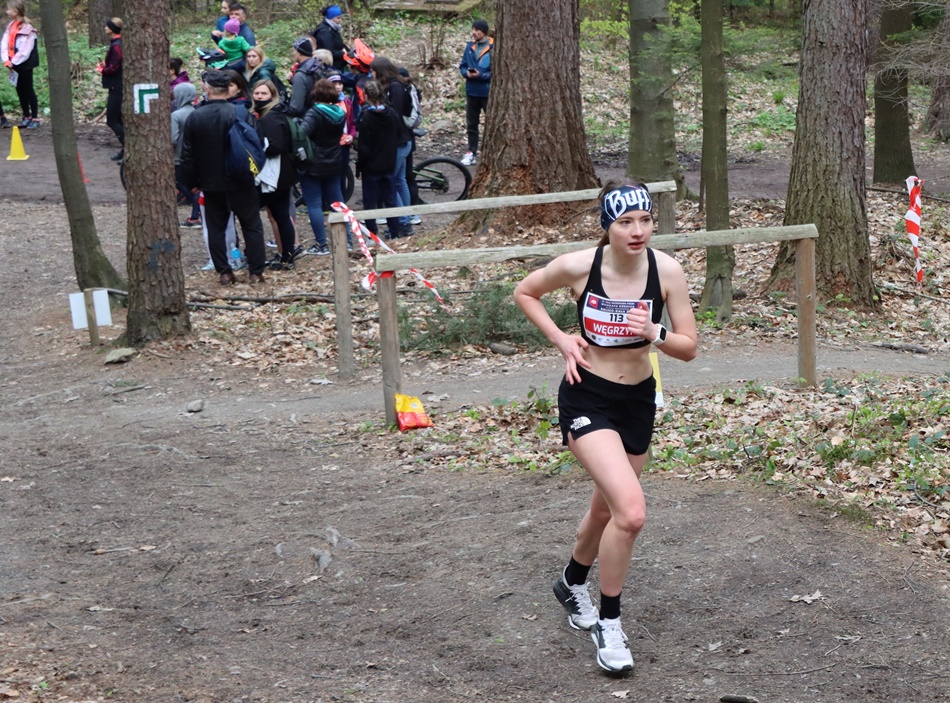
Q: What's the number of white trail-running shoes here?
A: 2